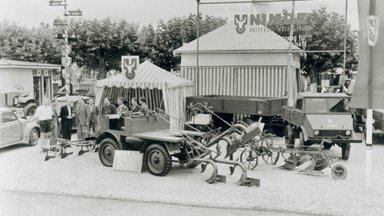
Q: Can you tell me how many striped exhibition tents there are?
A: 2